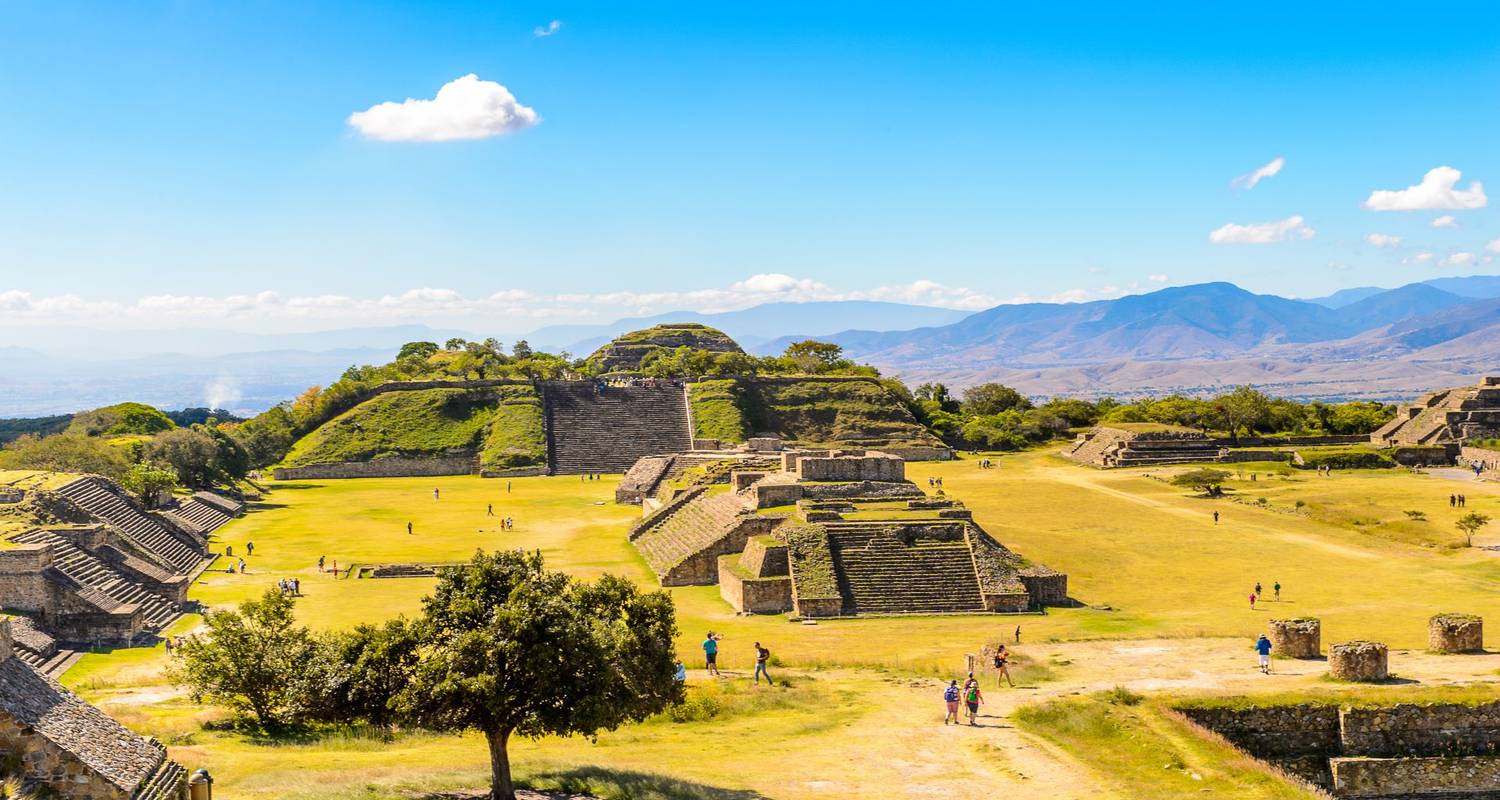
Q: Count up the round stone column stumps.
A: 3